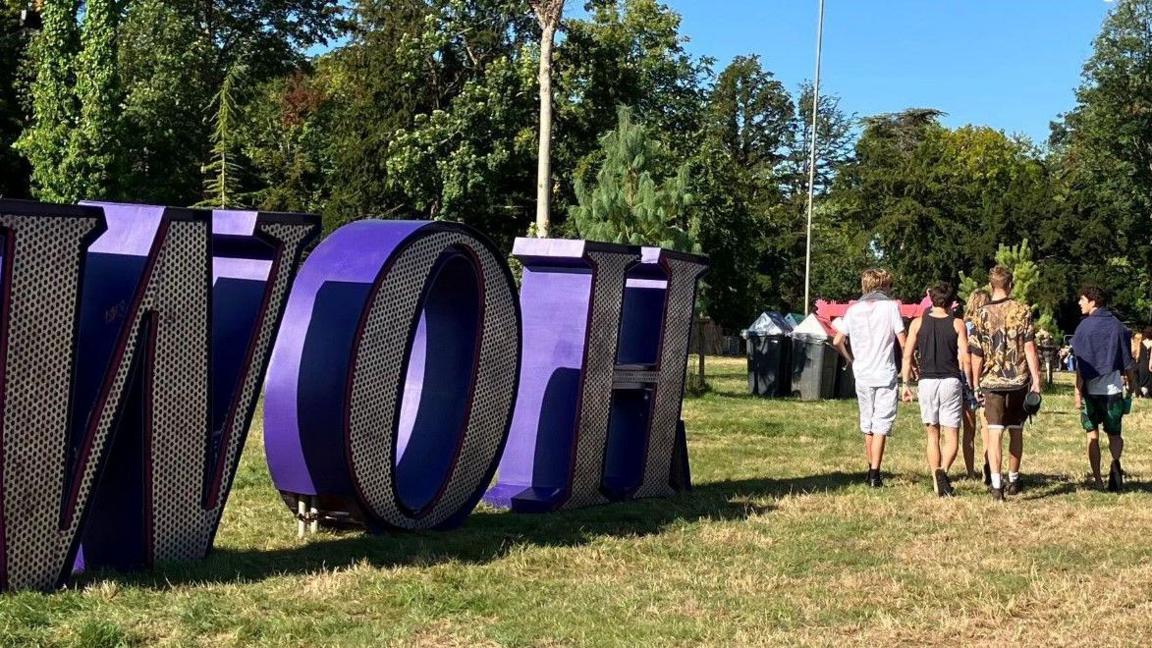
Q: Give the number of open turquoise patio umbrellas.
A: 0